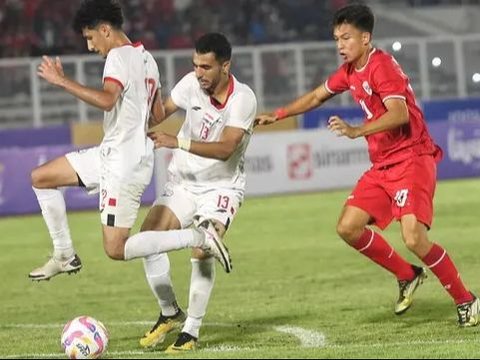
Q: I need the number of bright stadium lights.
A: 3